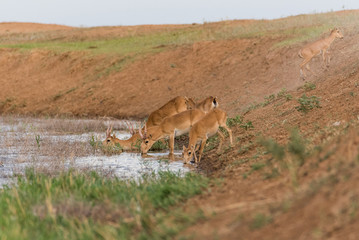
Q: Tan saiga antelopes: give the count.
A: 6